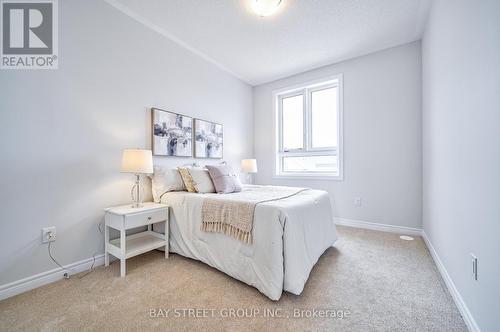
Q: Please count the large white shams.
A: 2